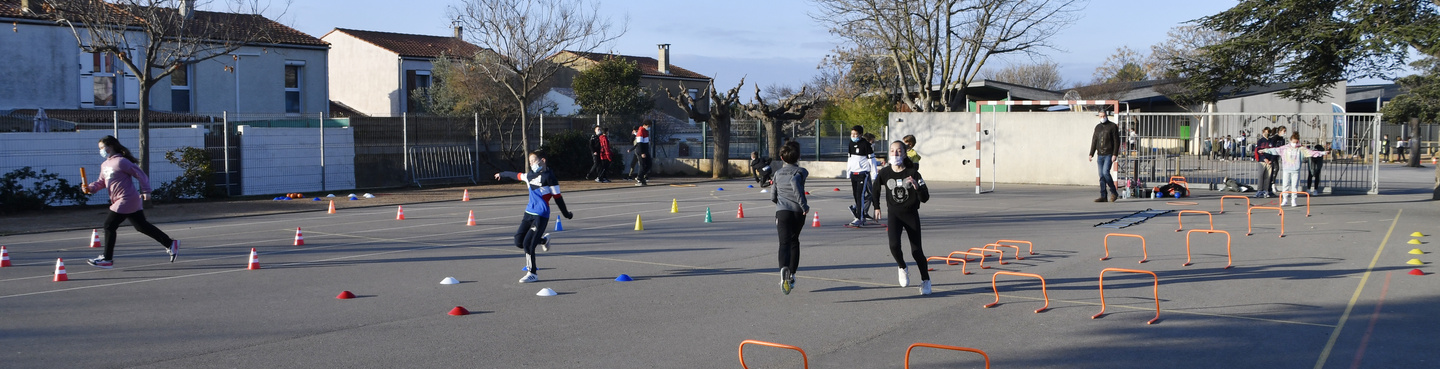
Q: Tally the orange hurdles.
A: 15